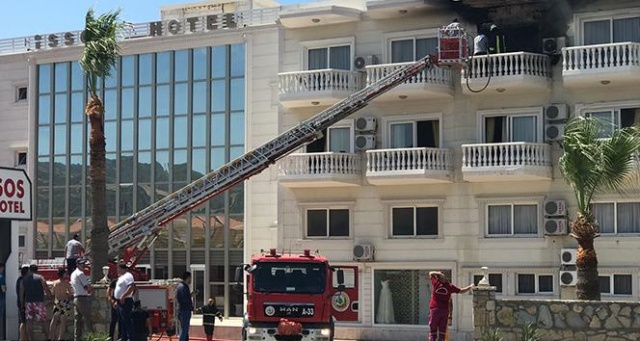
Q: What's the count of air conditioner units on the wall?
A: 11